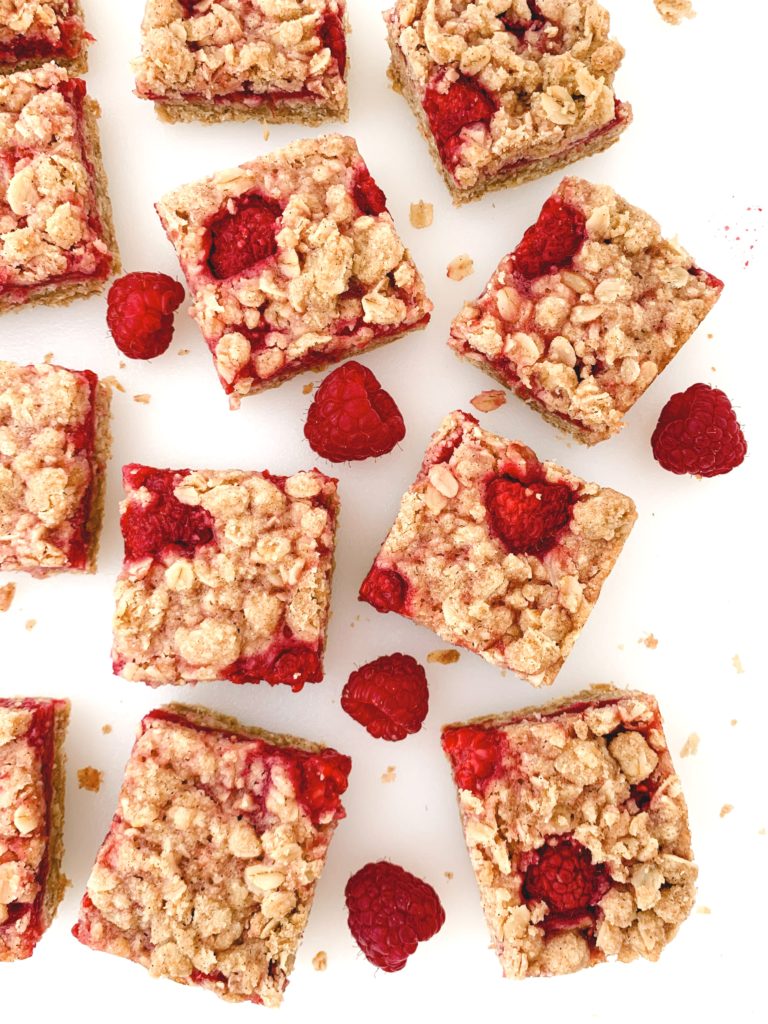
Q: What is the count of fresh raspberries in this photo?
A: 5